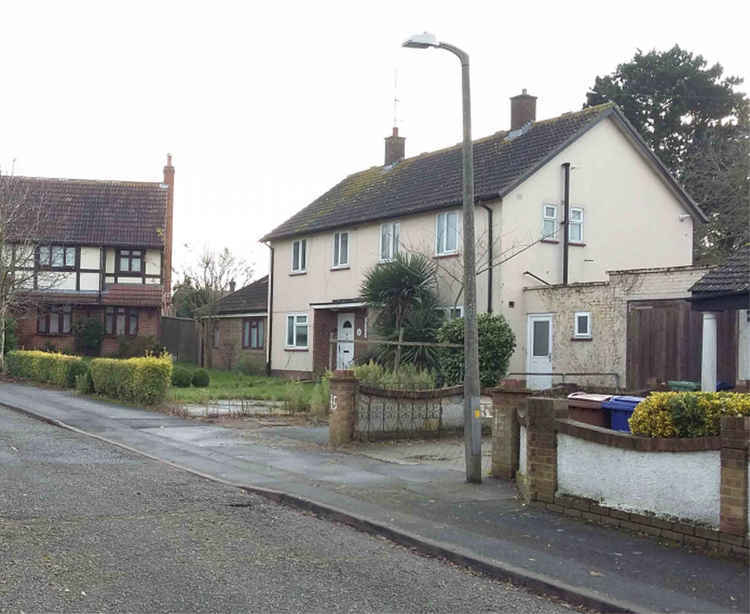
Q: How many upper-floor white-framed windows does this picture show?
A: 6